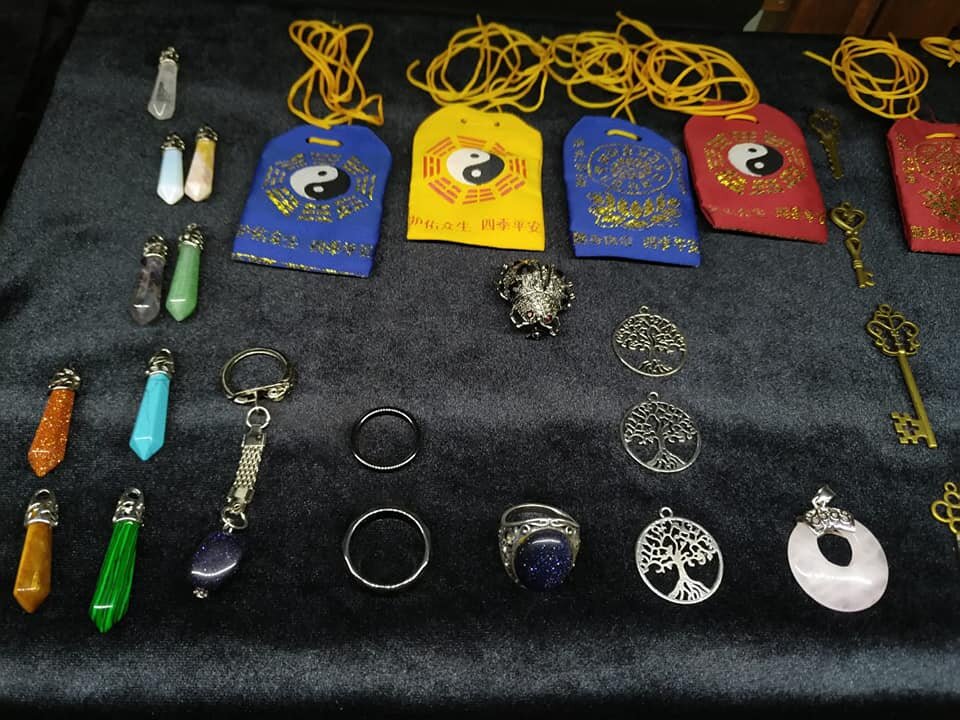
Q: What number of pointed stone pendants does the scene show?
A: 9